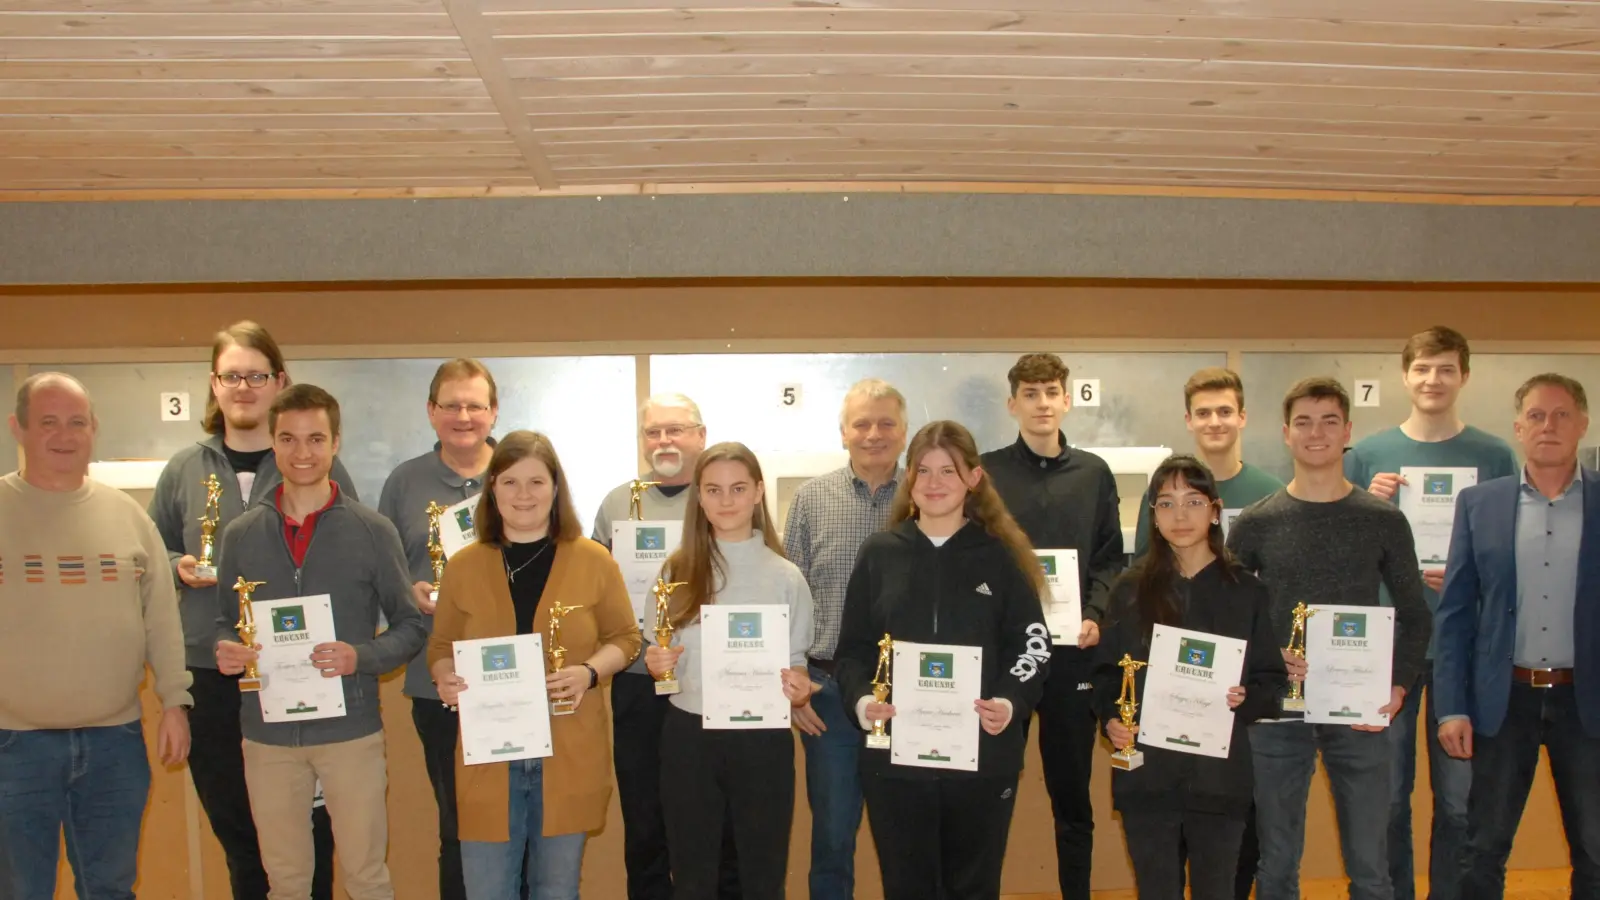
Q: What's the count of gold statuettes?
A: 9